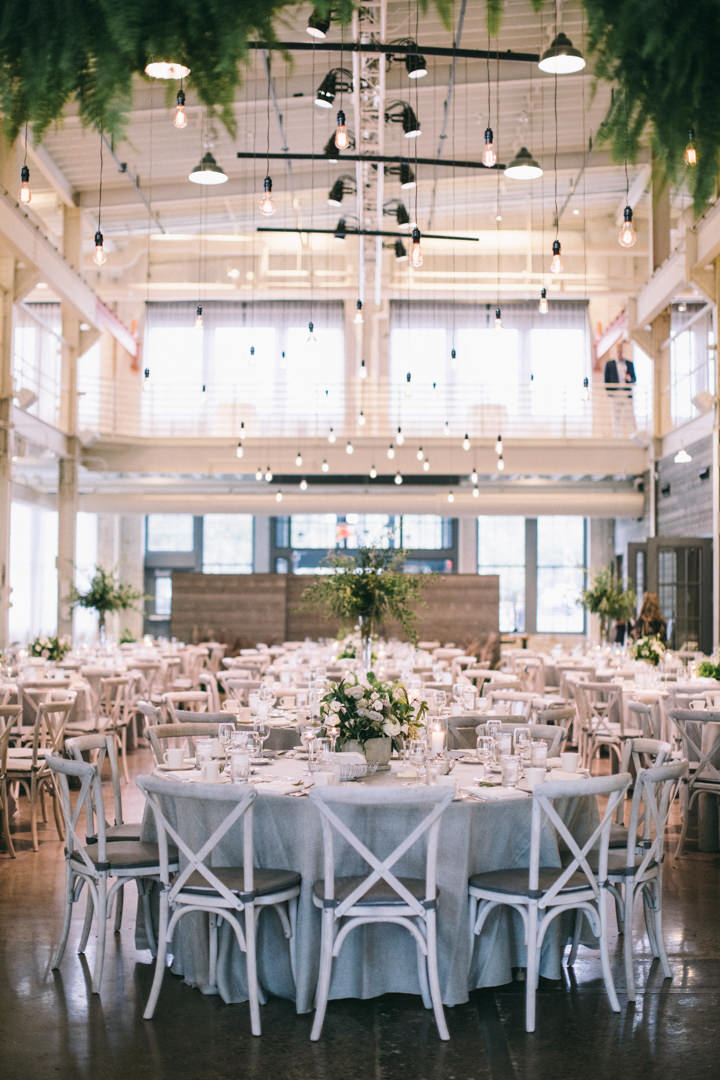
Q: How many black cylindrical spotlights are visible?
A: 10